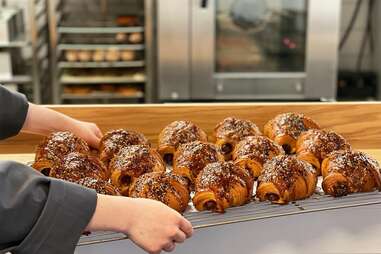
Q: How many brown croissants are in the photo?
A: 15